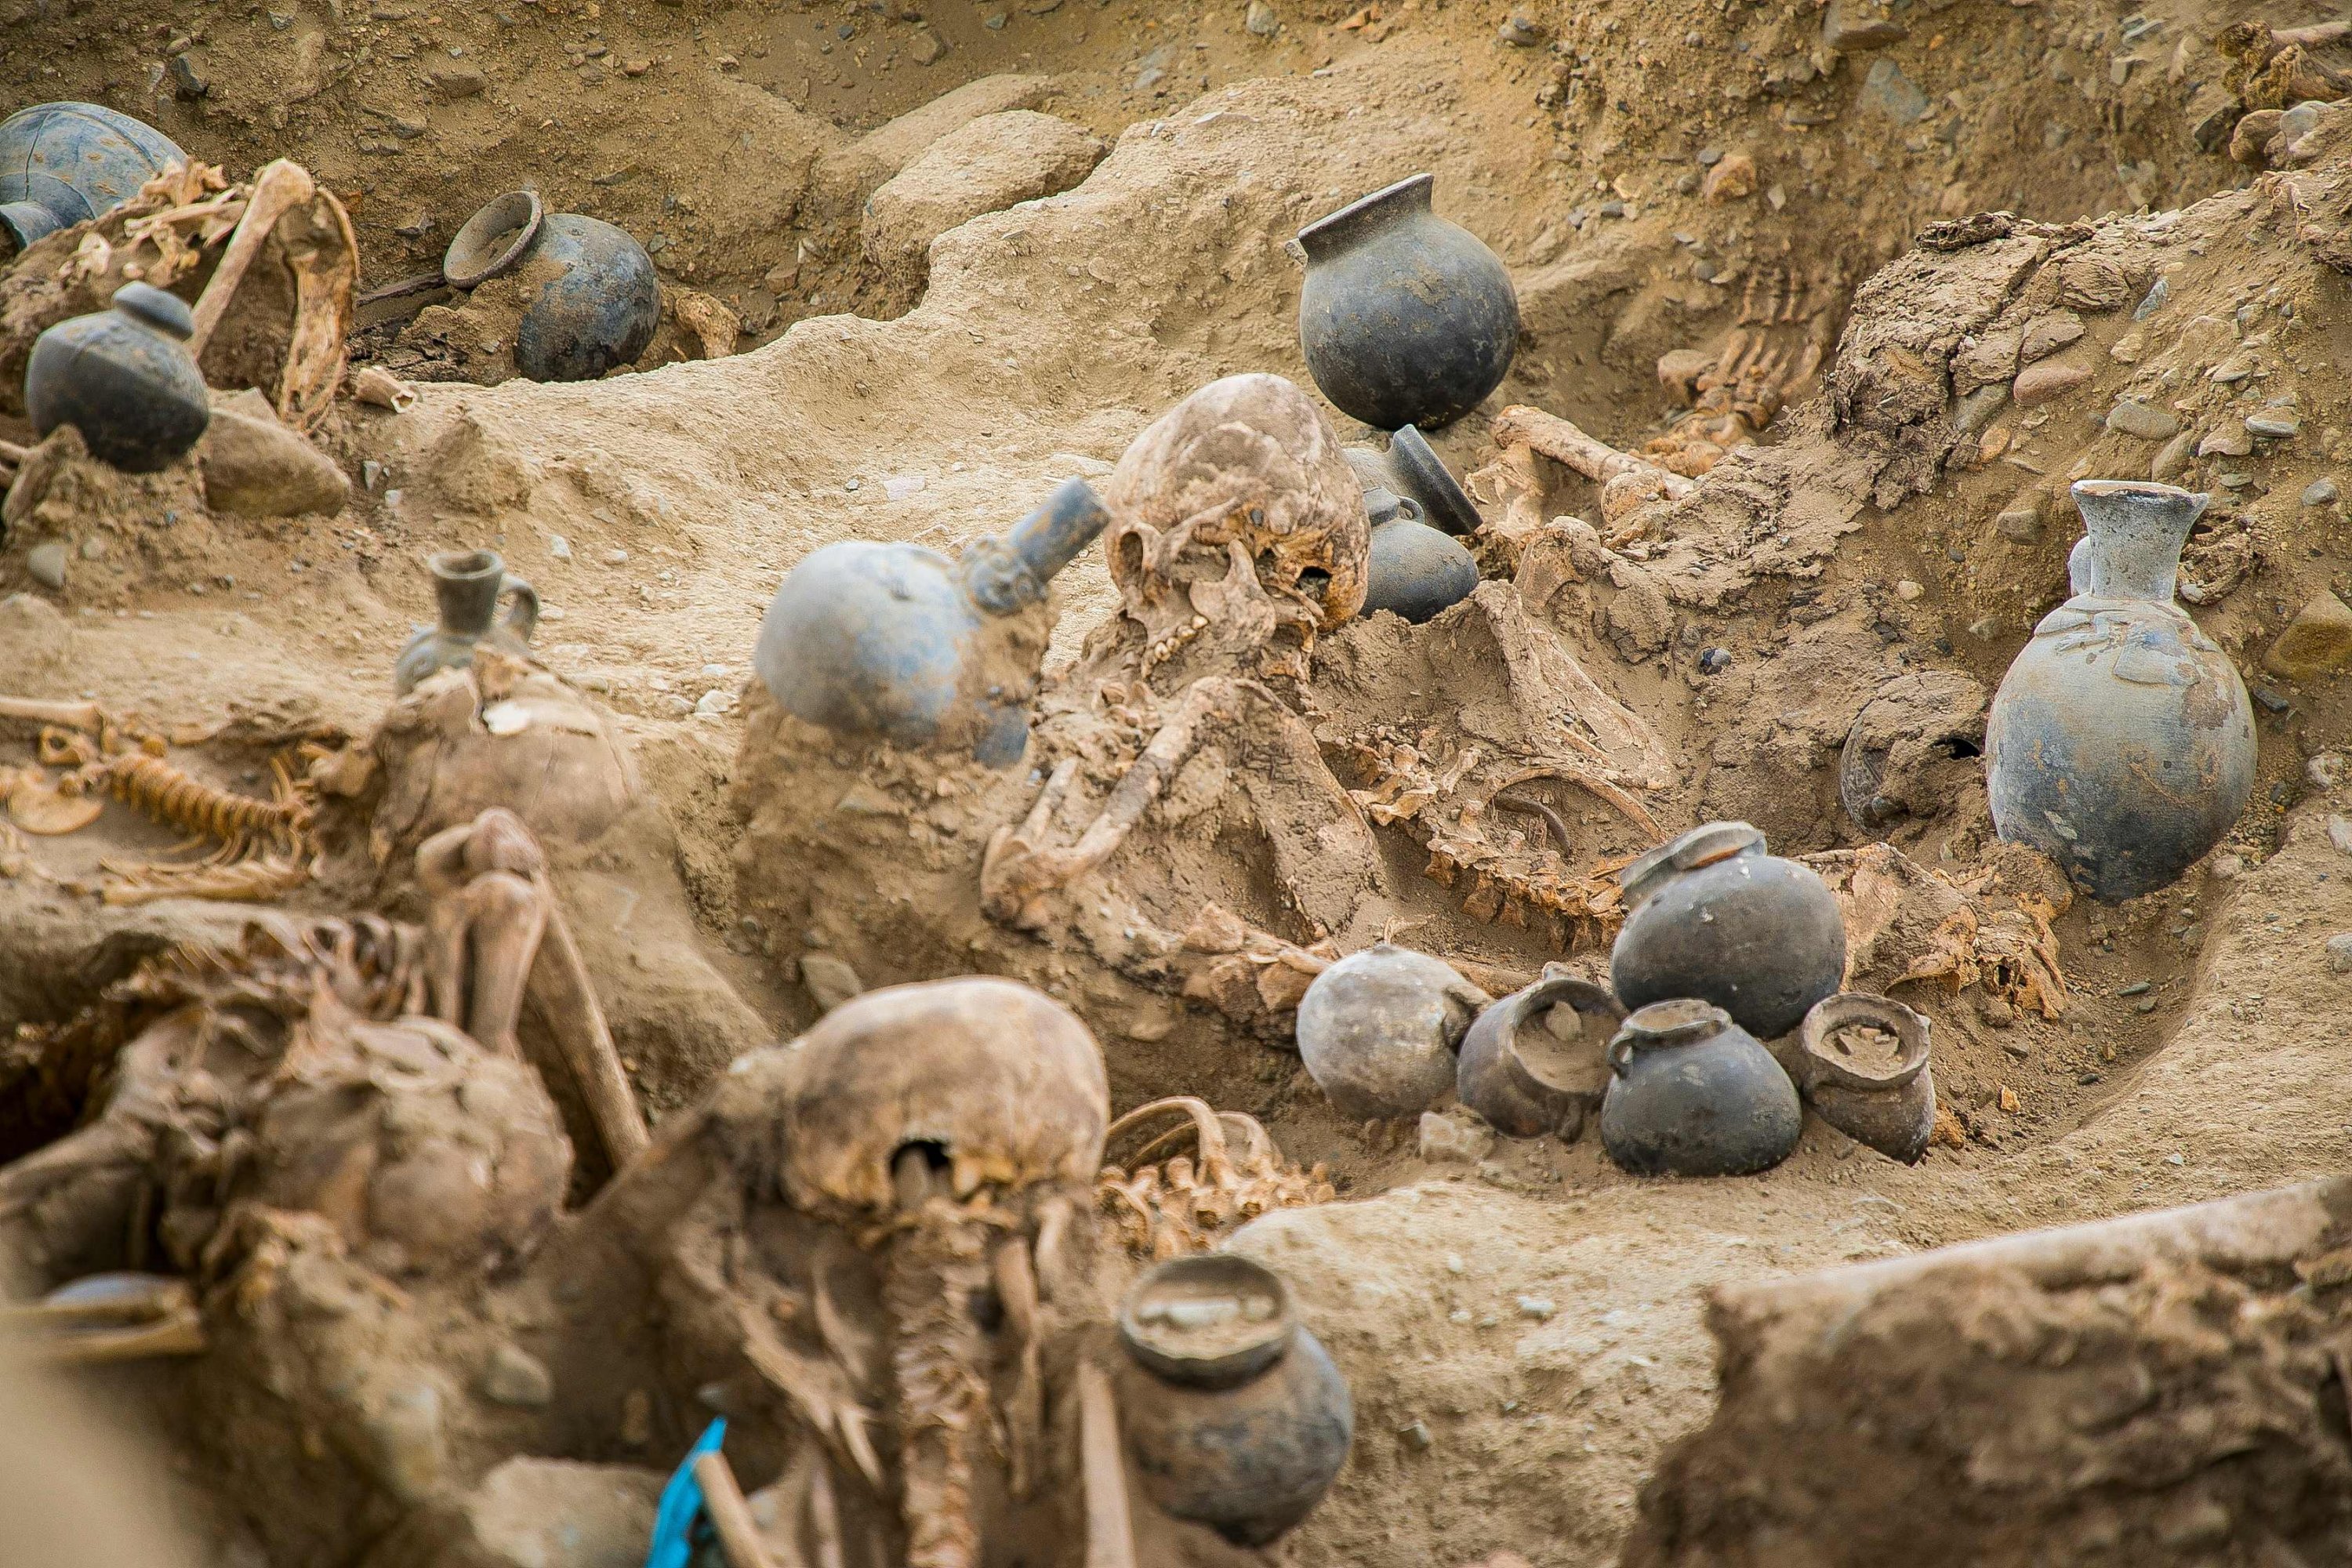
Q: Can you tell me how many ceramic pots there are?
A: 15